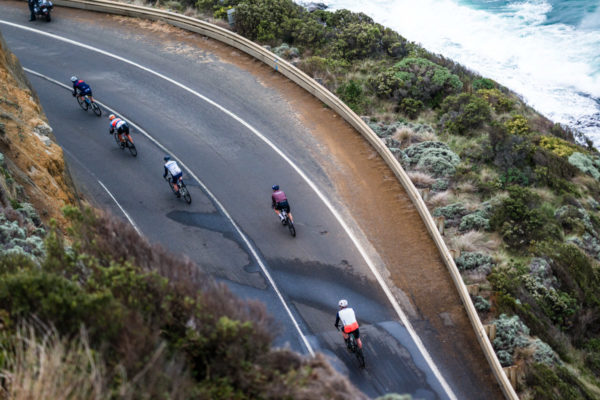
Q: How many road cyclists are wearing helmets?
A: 5